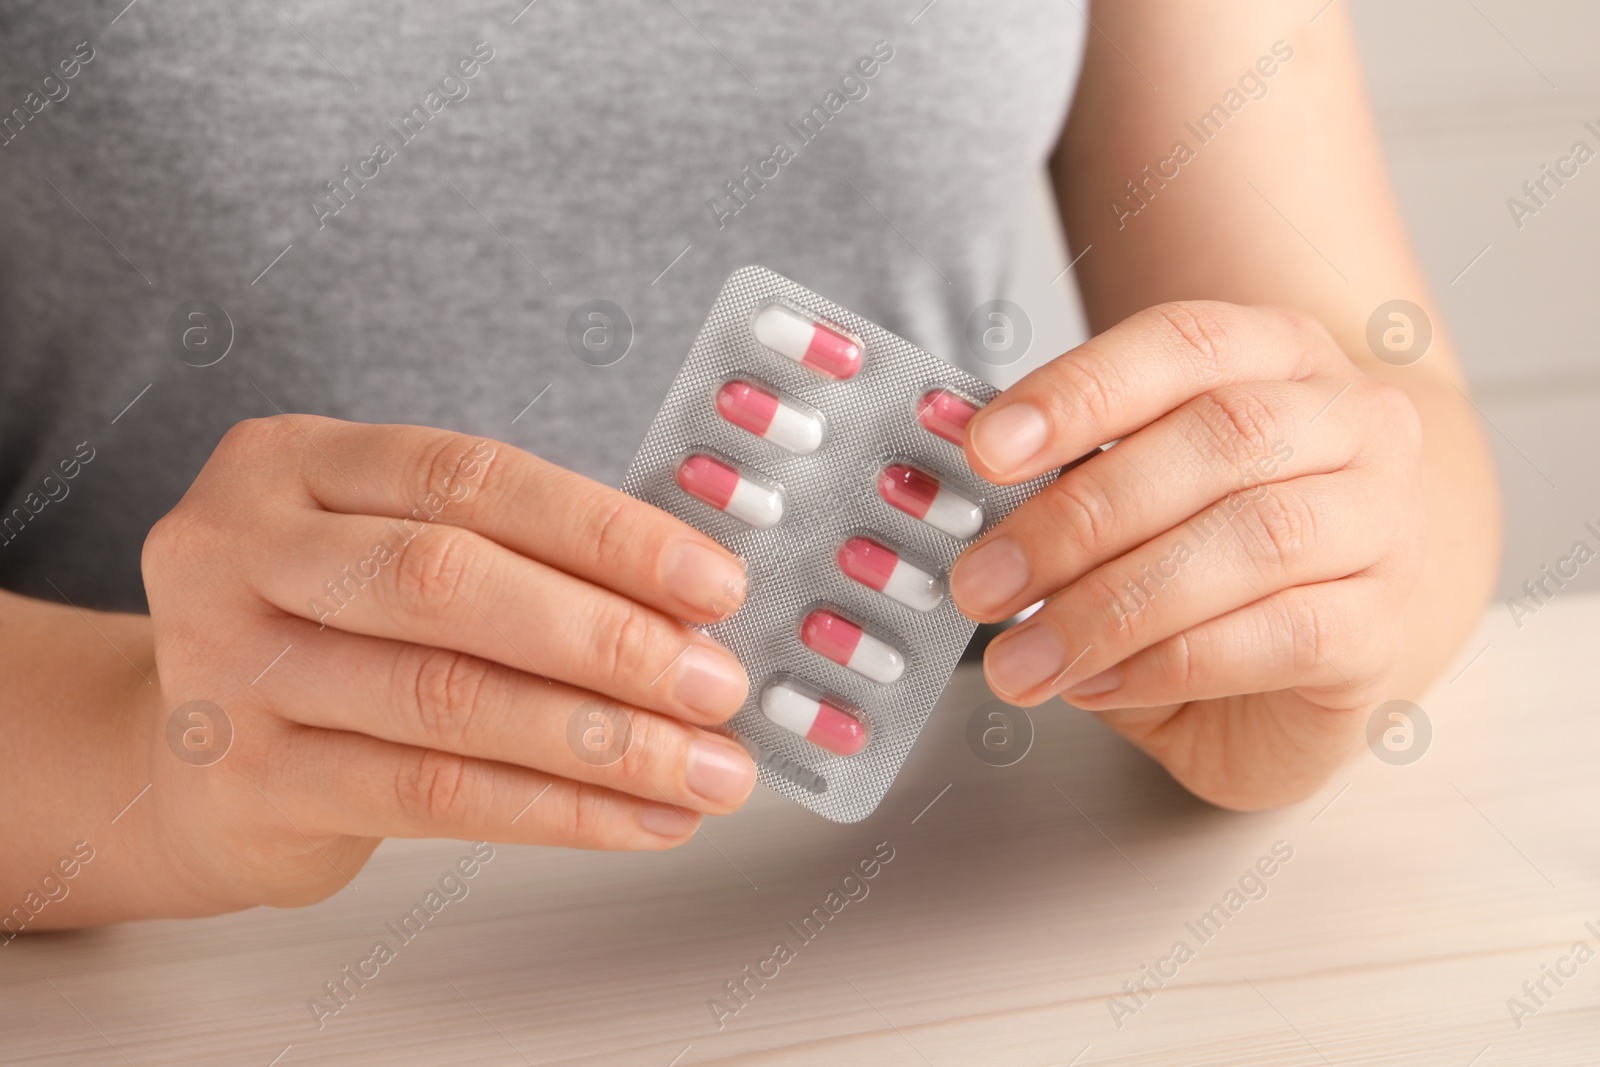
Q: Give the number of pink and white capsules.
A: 8